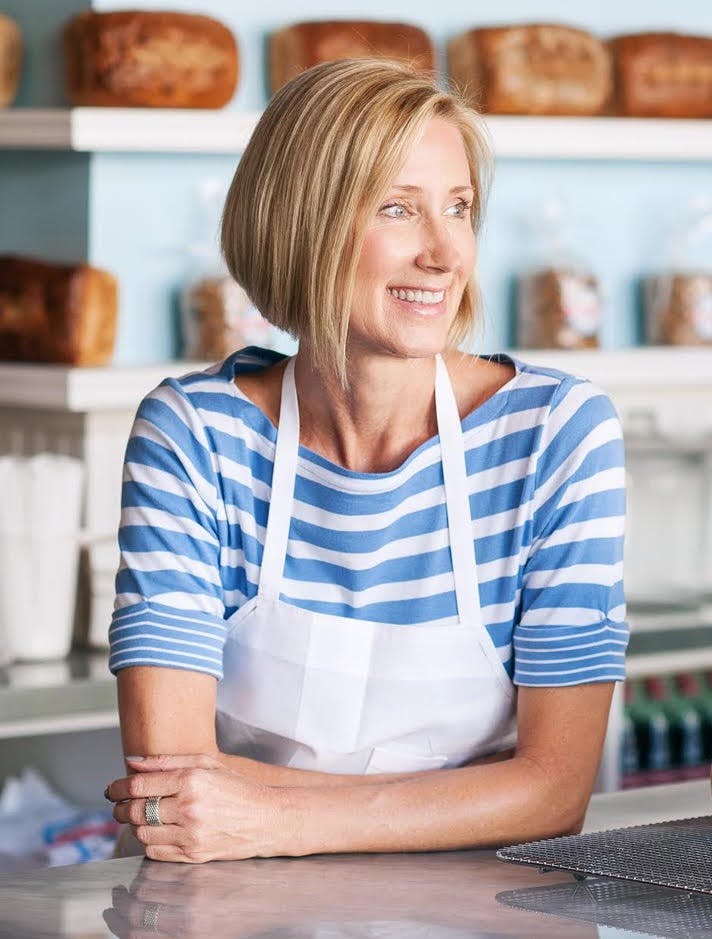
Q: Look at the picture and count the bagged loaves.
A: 3